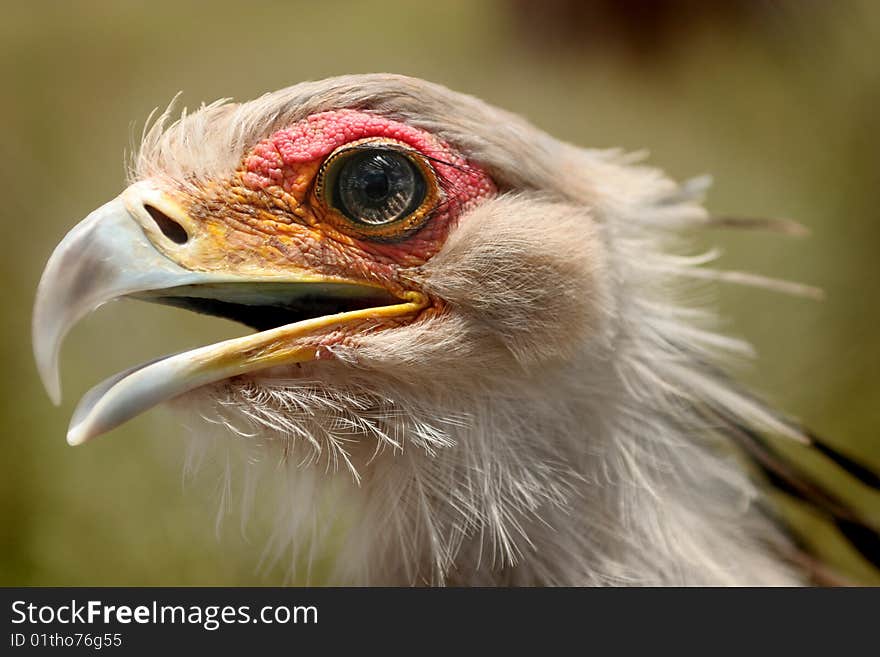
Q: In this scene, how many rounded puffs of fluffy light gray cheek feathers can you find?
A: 1